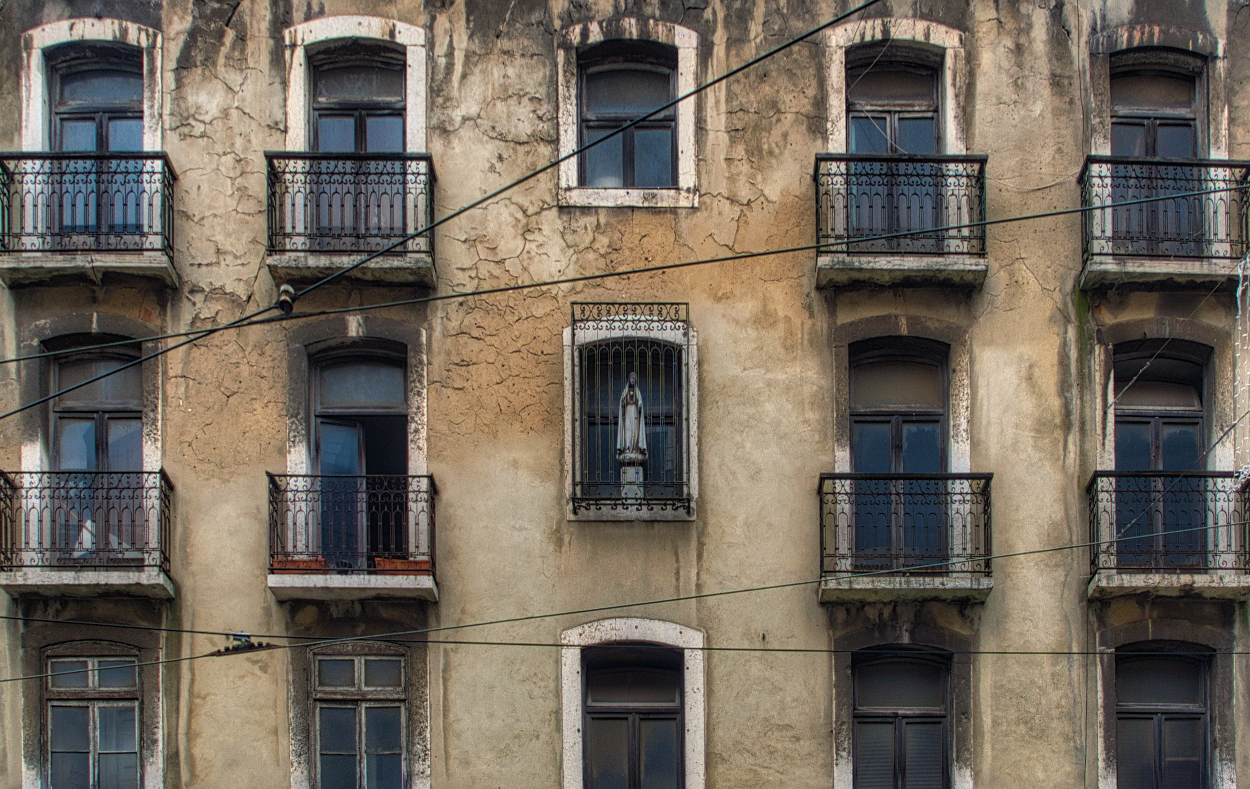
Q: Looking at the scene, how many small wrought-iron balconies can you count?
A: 8